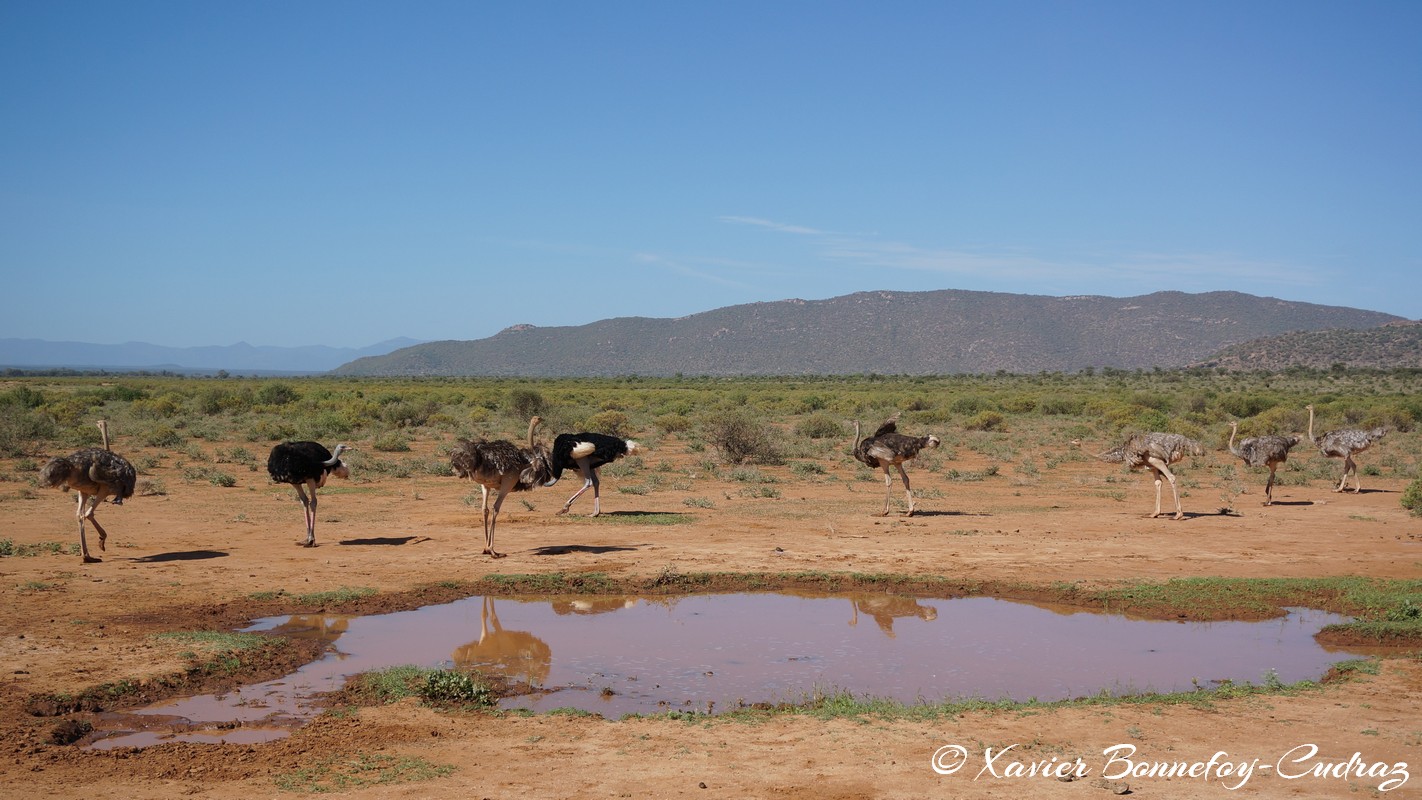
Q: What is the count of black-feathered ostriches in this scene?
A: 2